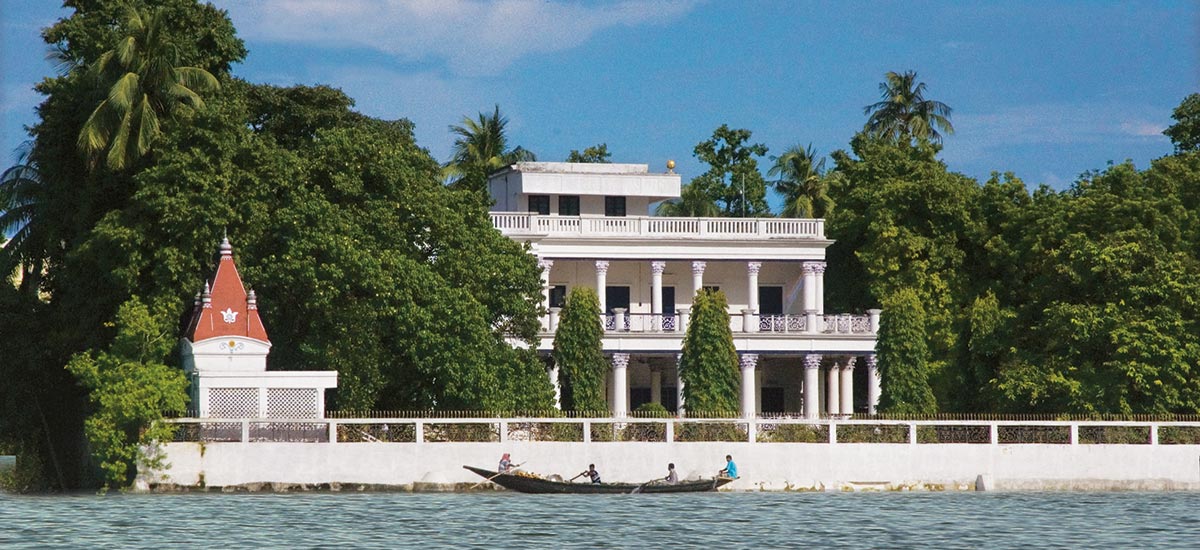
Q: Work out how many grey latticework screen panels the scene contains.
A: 2